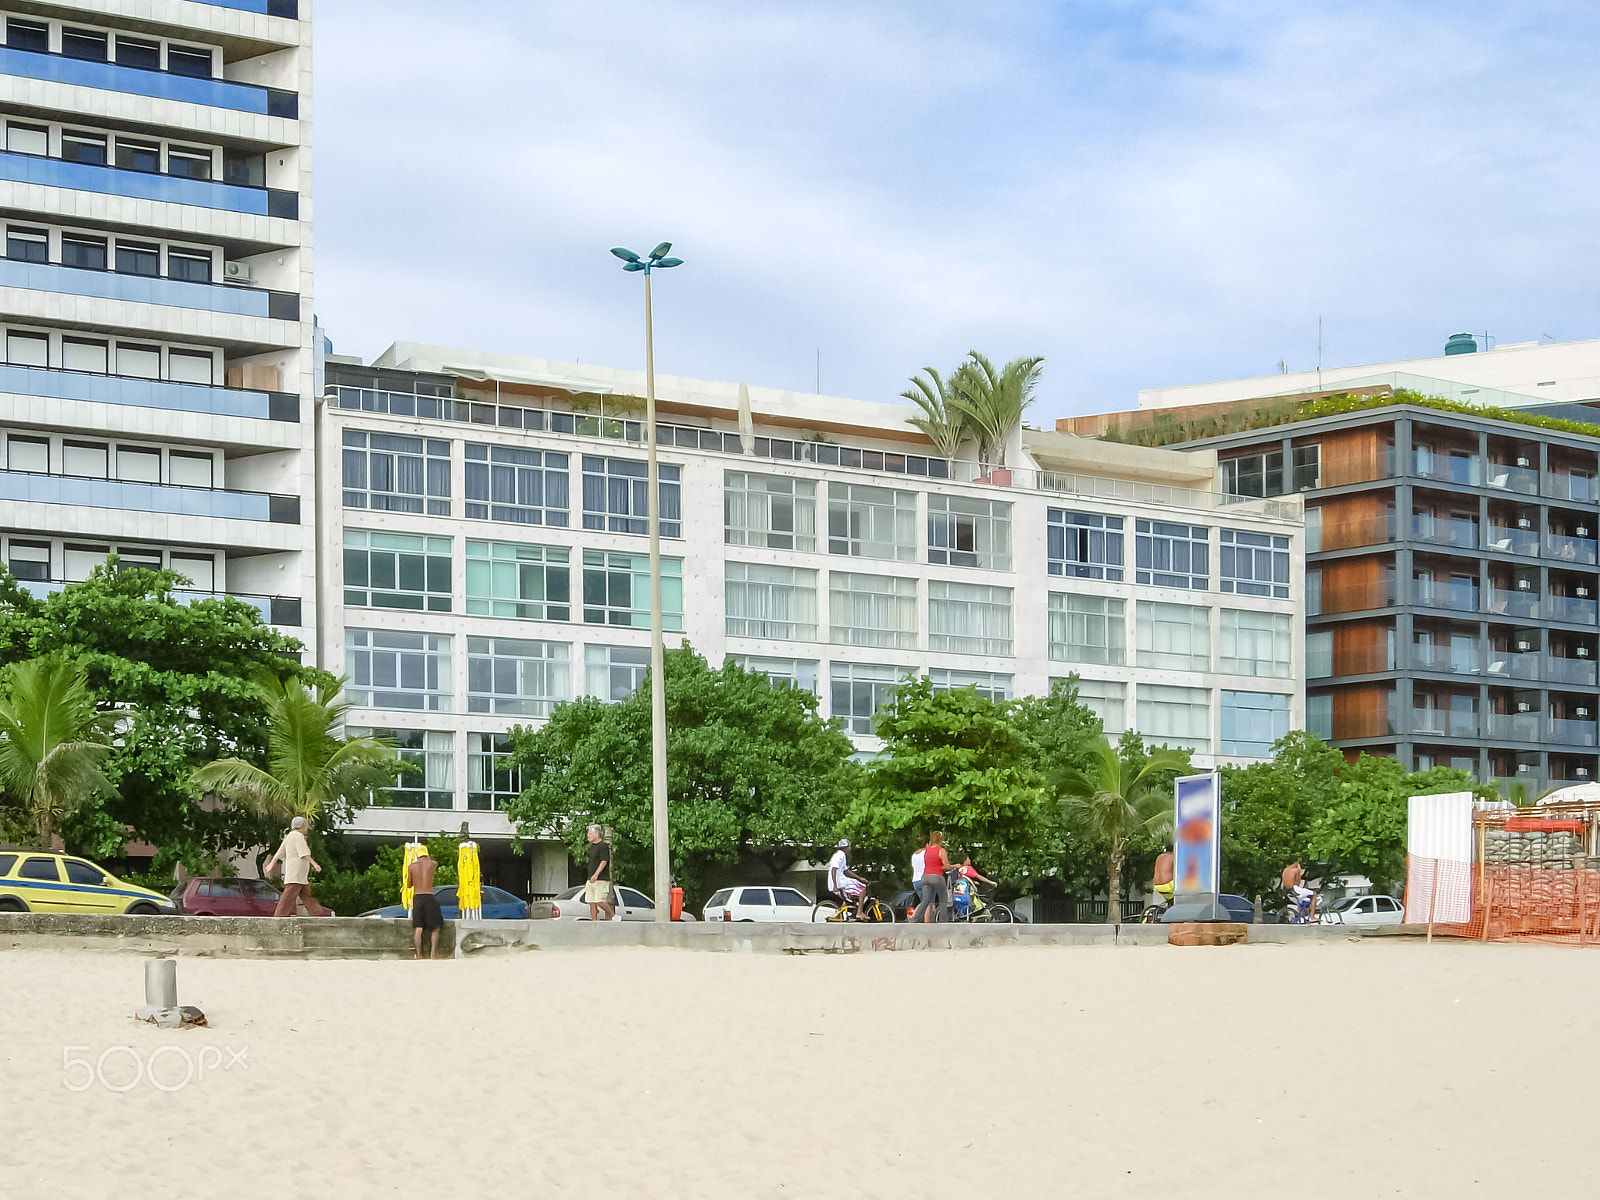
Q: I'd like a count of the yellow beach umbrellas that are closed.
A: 2